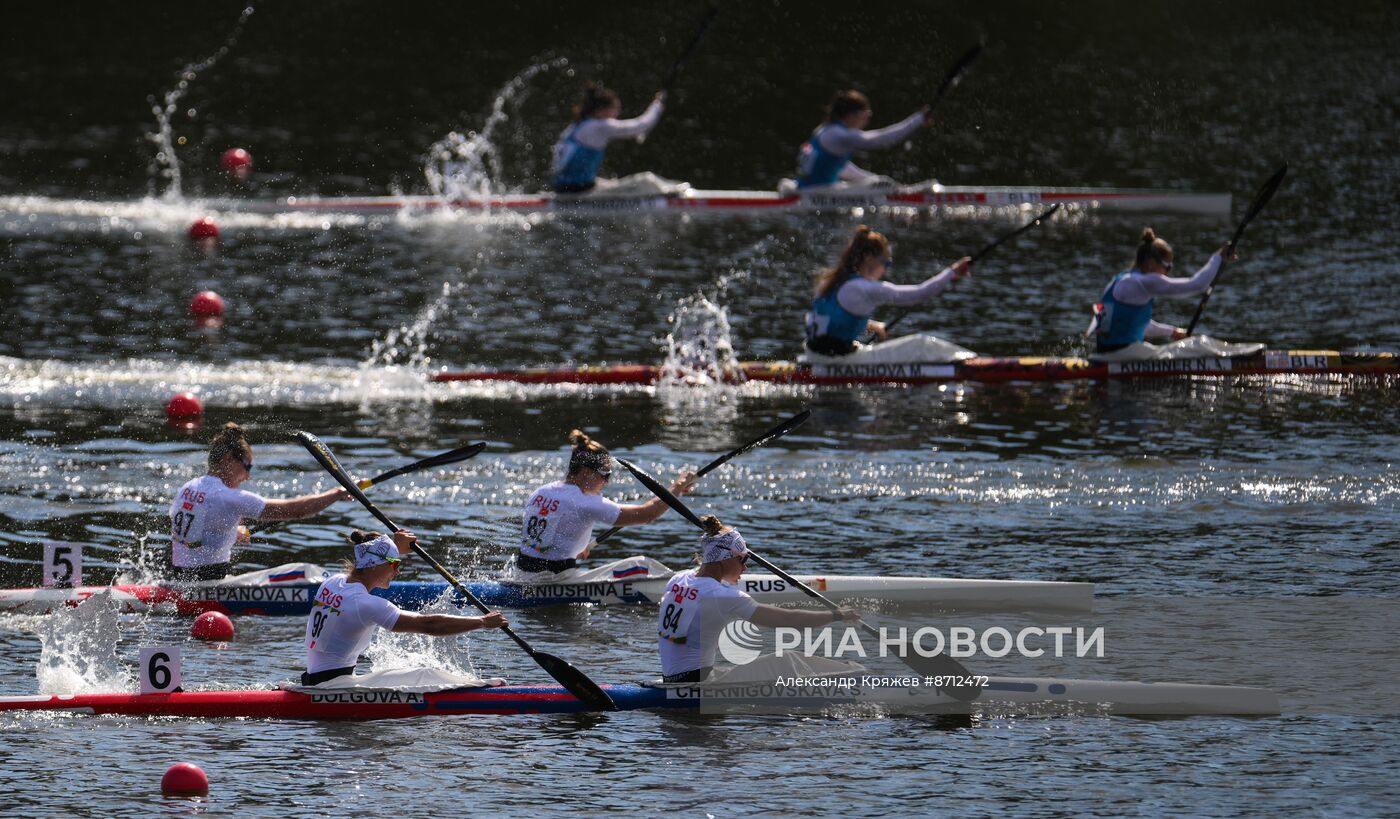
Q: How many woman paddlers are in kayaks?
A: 8